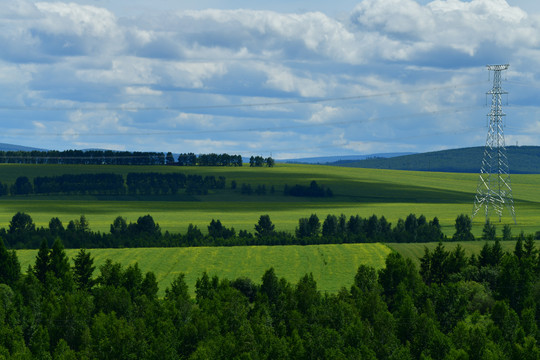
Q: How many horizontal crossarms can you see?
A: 3